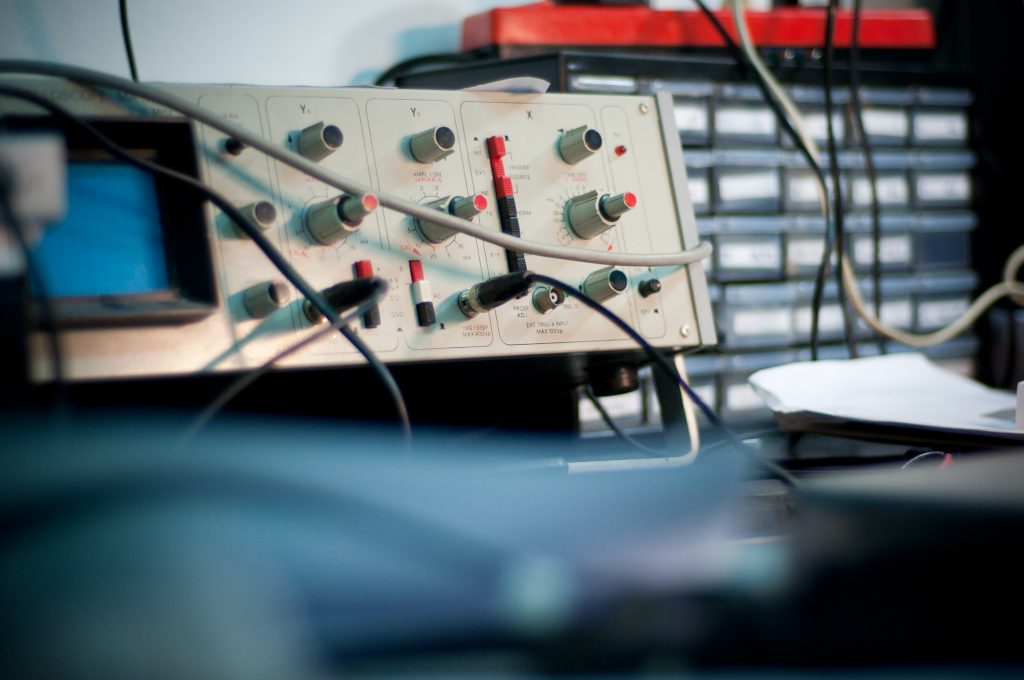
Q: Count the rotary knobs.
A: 9